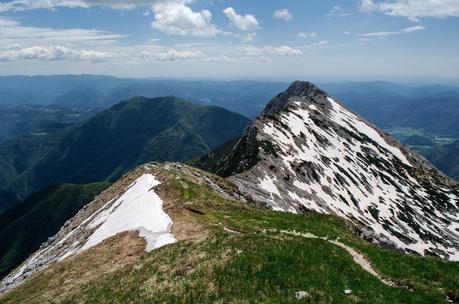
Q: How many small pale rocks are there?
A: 2